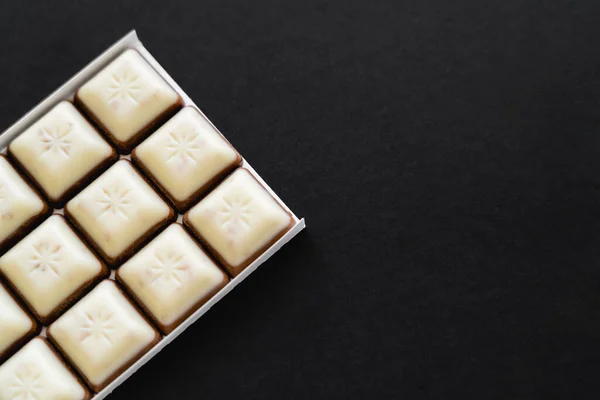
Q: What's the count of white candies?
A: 11